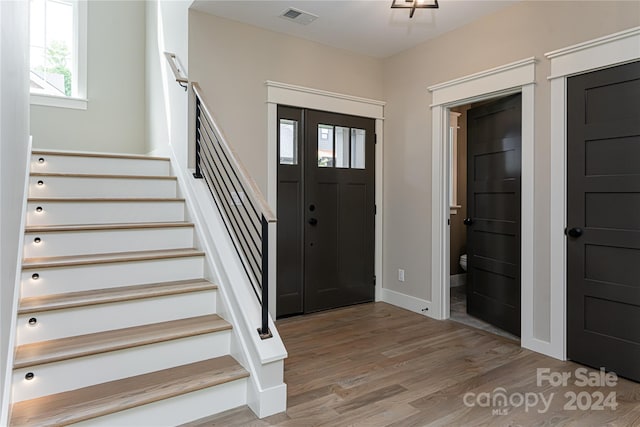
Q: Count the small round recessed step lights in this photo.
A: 7